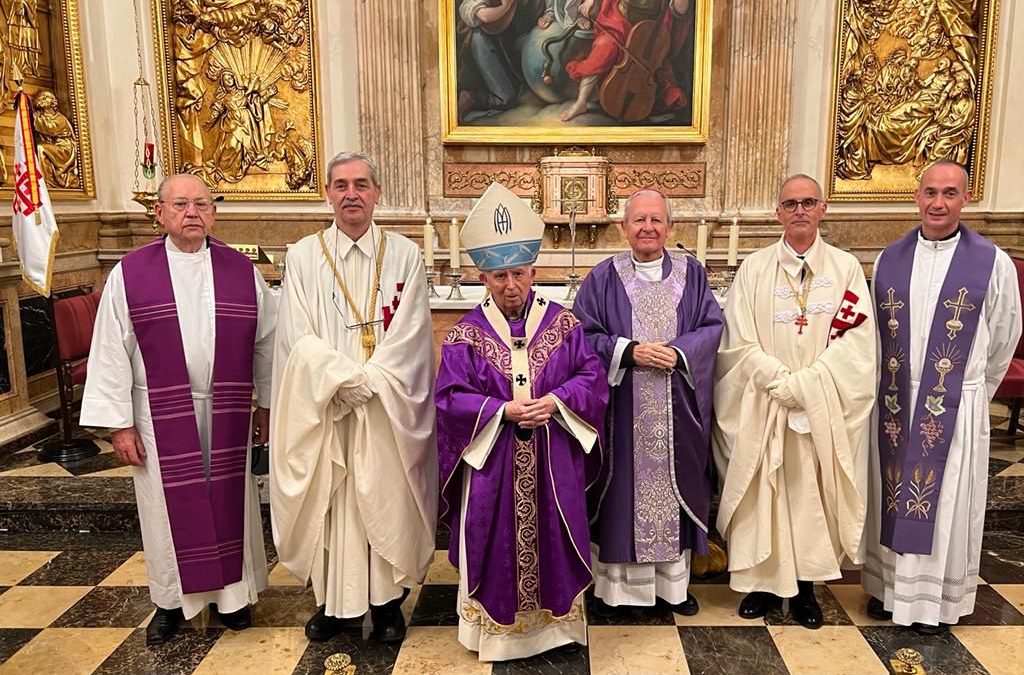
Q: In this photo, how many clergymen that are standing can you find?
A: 6